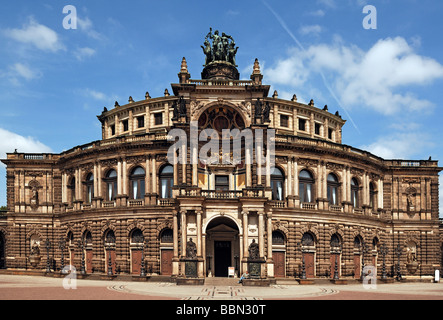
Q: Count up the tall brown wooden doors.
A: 10